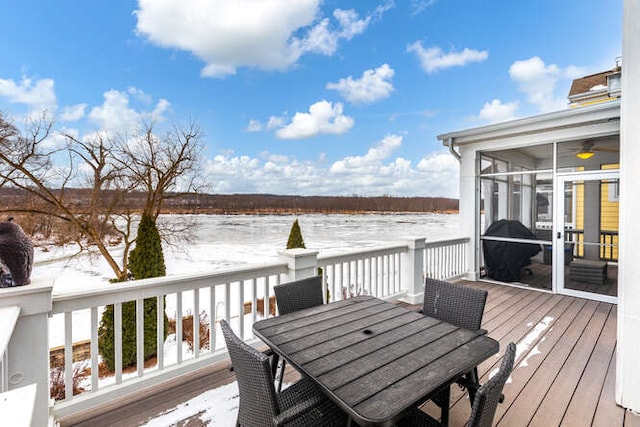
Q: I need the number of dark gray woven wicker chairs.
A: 4